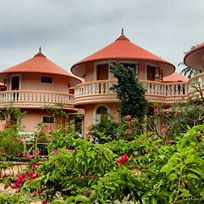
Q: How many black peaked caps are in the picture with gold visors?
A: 0